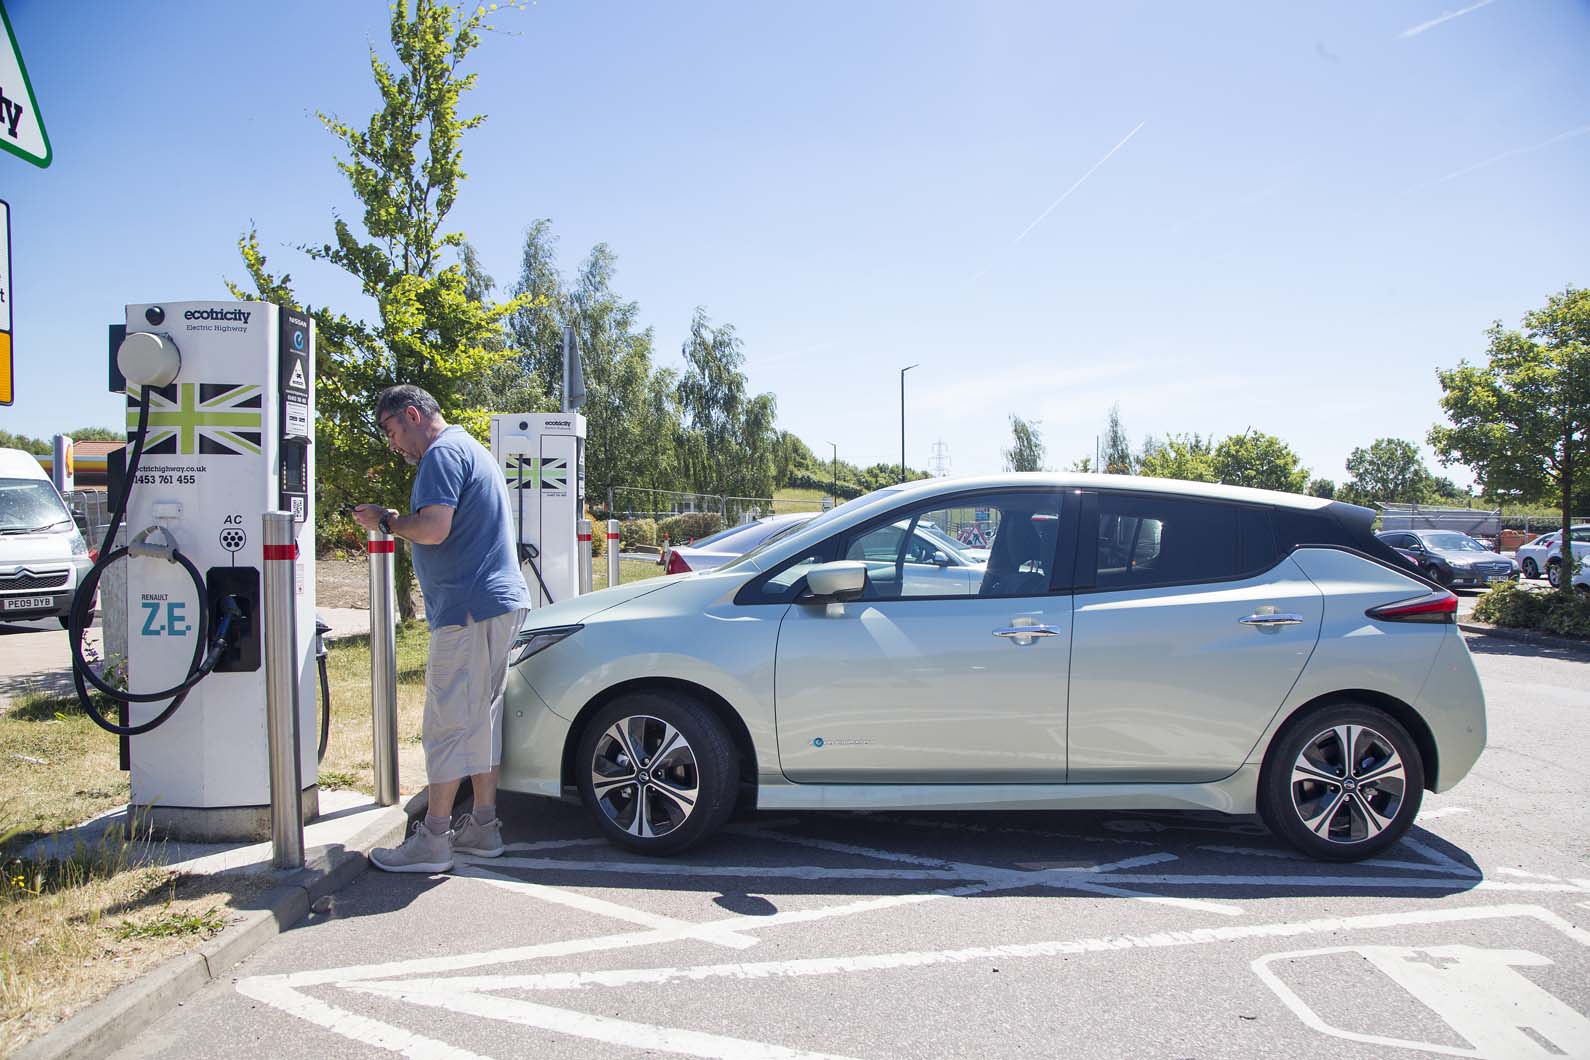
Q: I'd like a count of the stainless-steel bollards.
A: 4